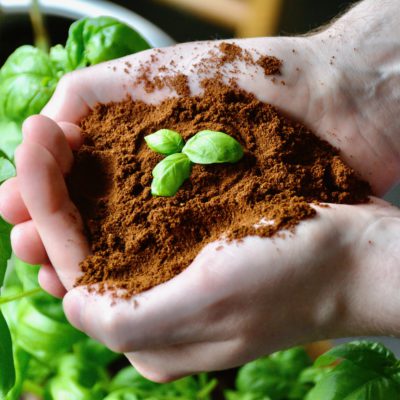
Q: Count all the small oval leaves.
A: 3